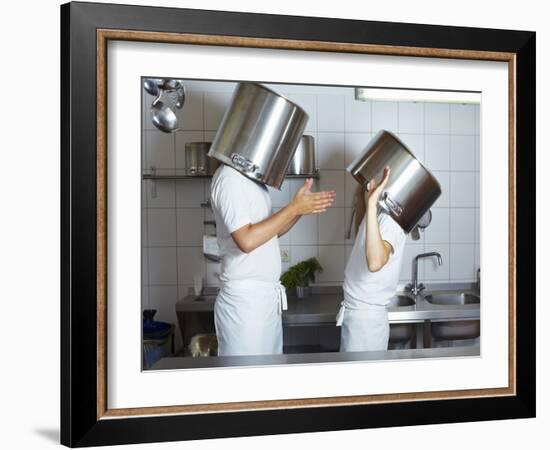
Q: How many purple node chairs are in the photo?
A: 0